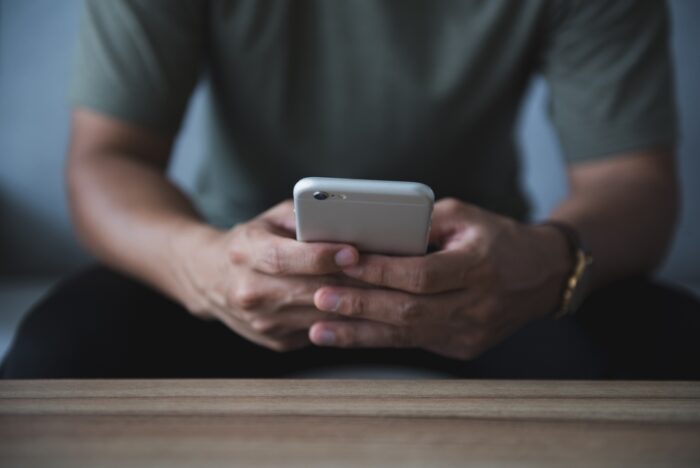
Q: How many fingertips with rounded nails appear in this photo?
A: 4